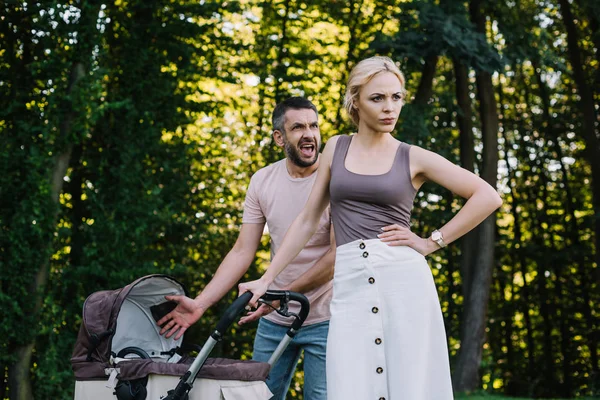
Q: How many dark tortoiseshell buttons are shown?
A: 7